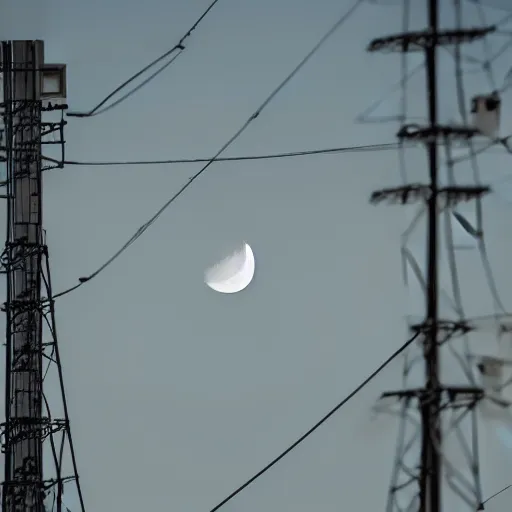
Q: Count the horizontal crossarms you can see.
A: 5